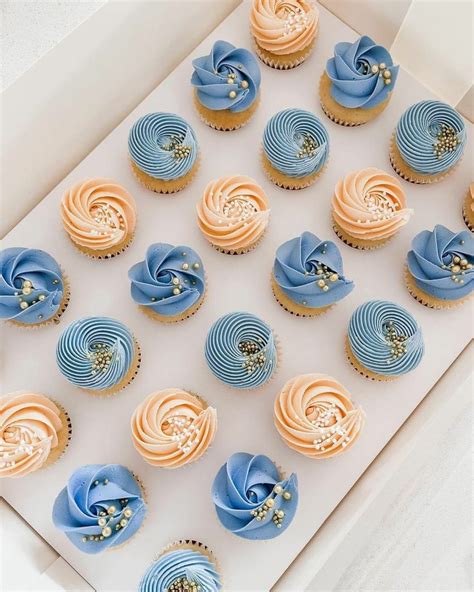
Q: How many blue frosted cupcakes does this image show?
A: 15